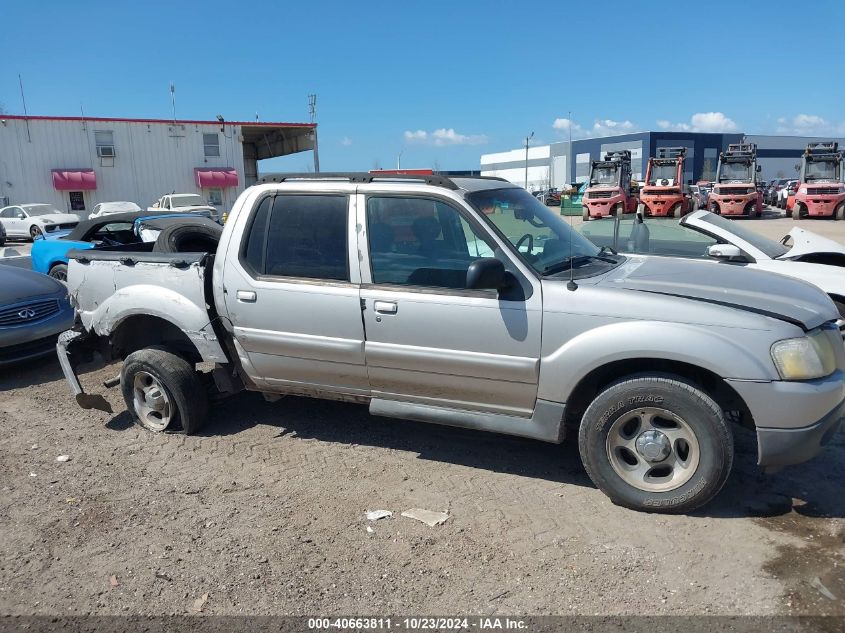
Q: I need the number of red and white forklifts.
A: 4